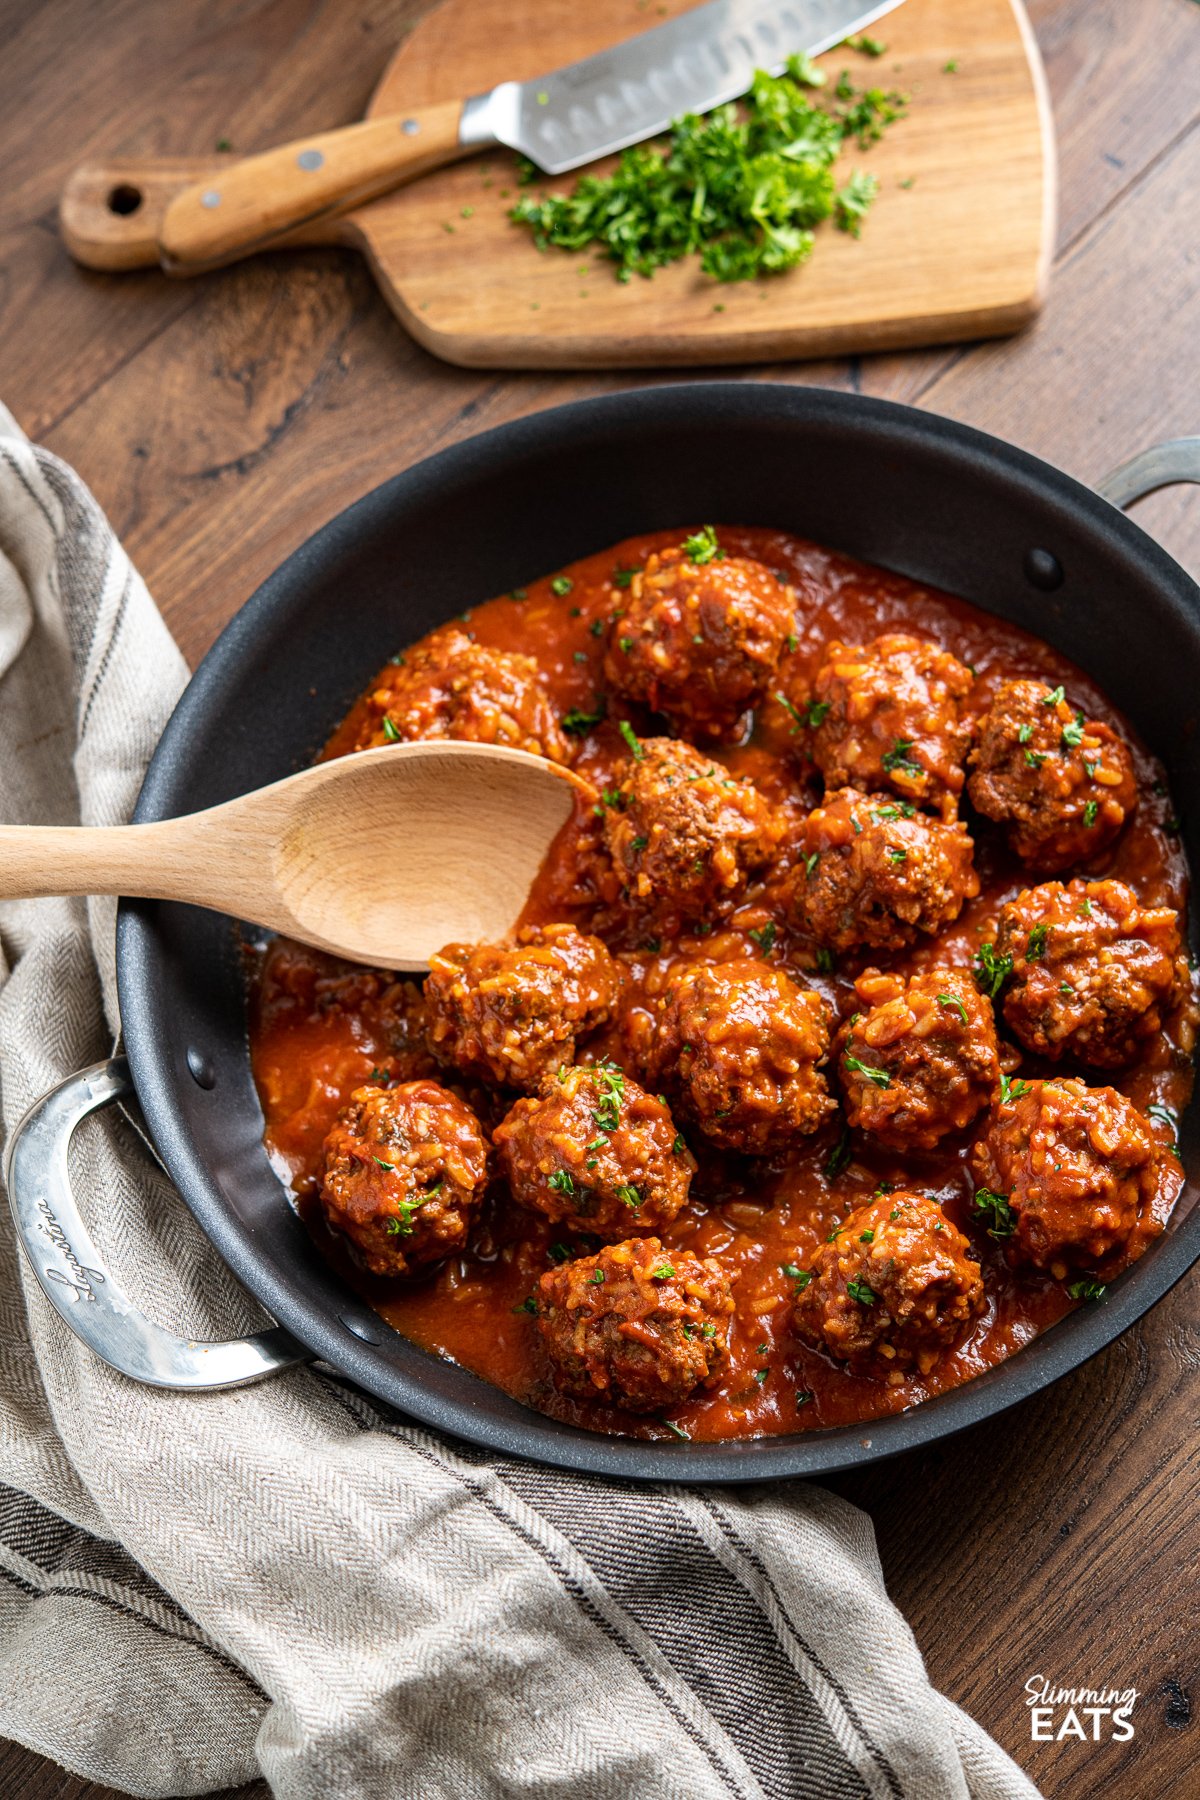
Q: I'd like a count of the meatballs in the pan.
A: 15